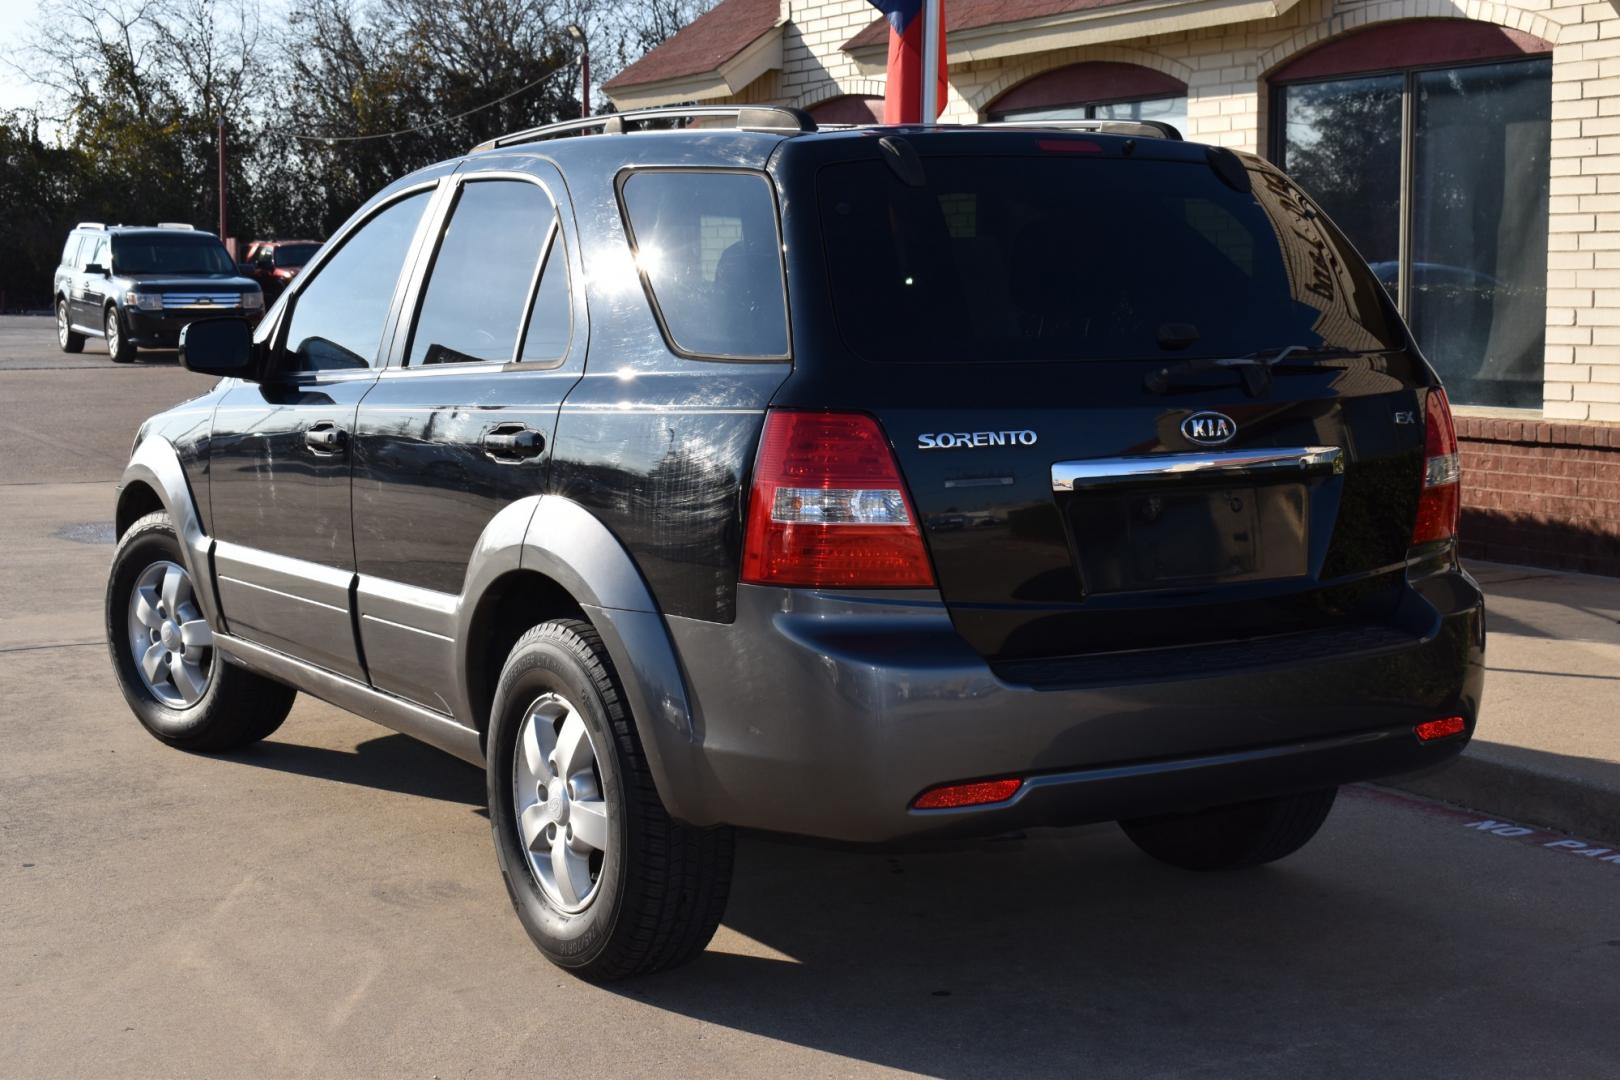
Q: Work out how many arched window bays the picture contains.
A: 3